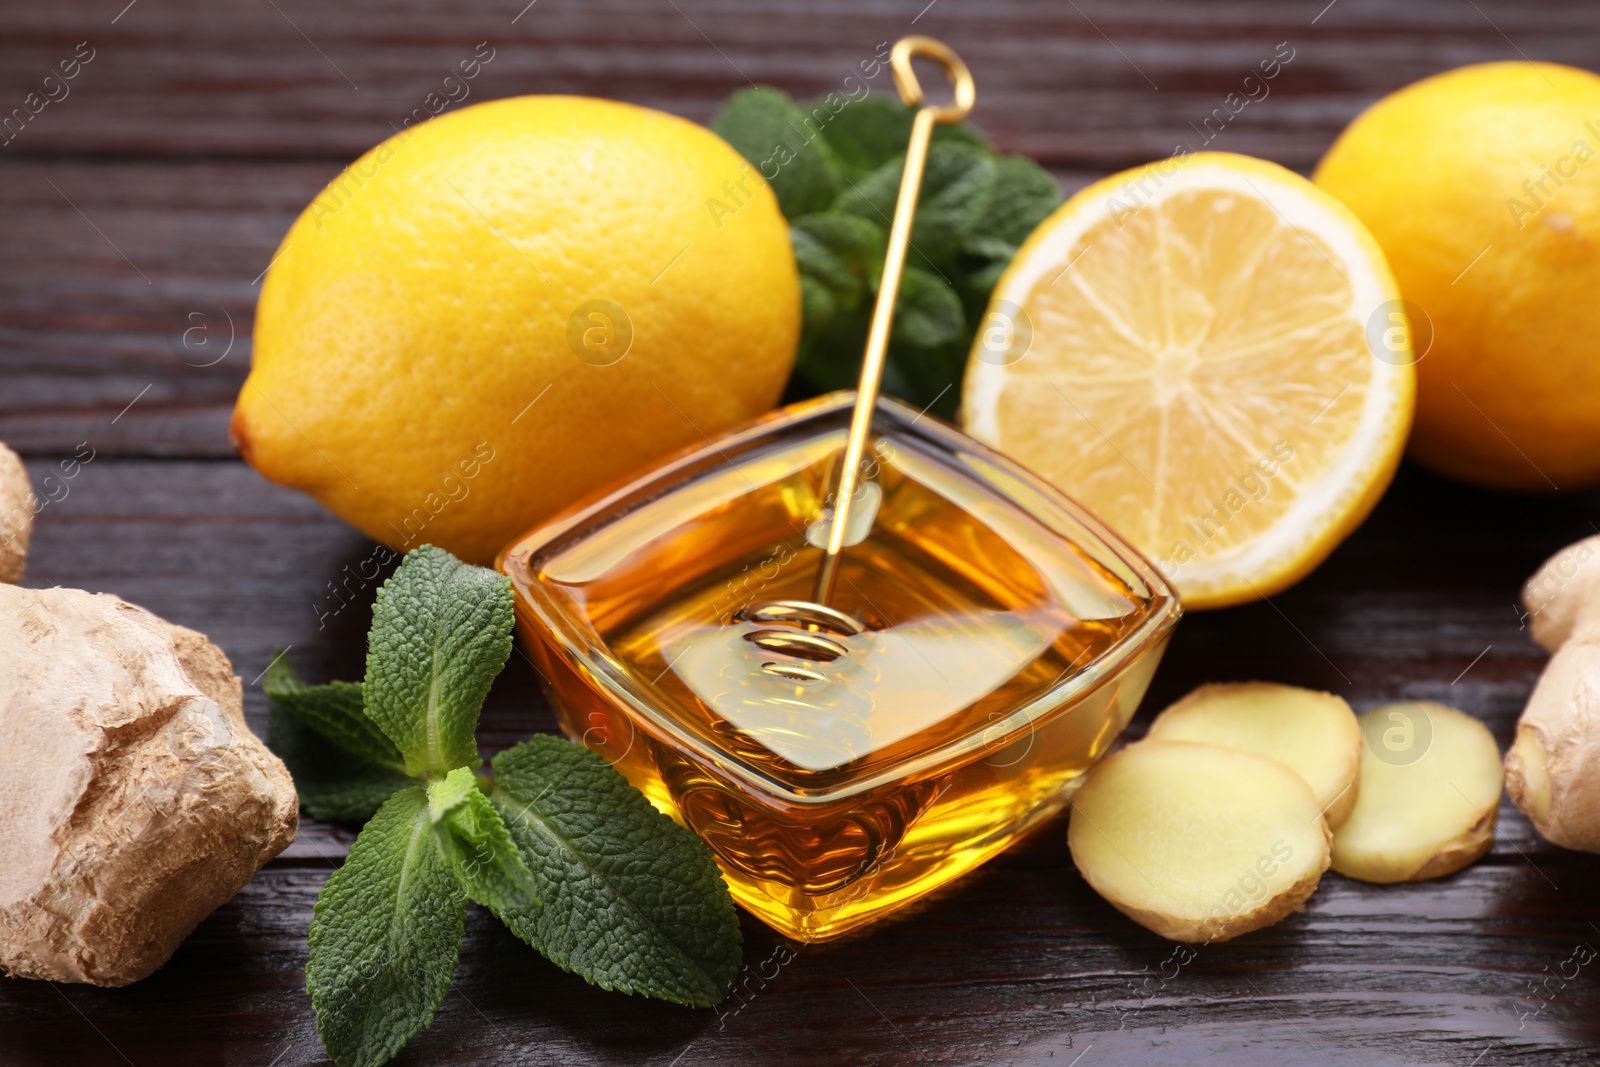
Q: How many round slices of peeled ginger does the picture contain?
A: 3